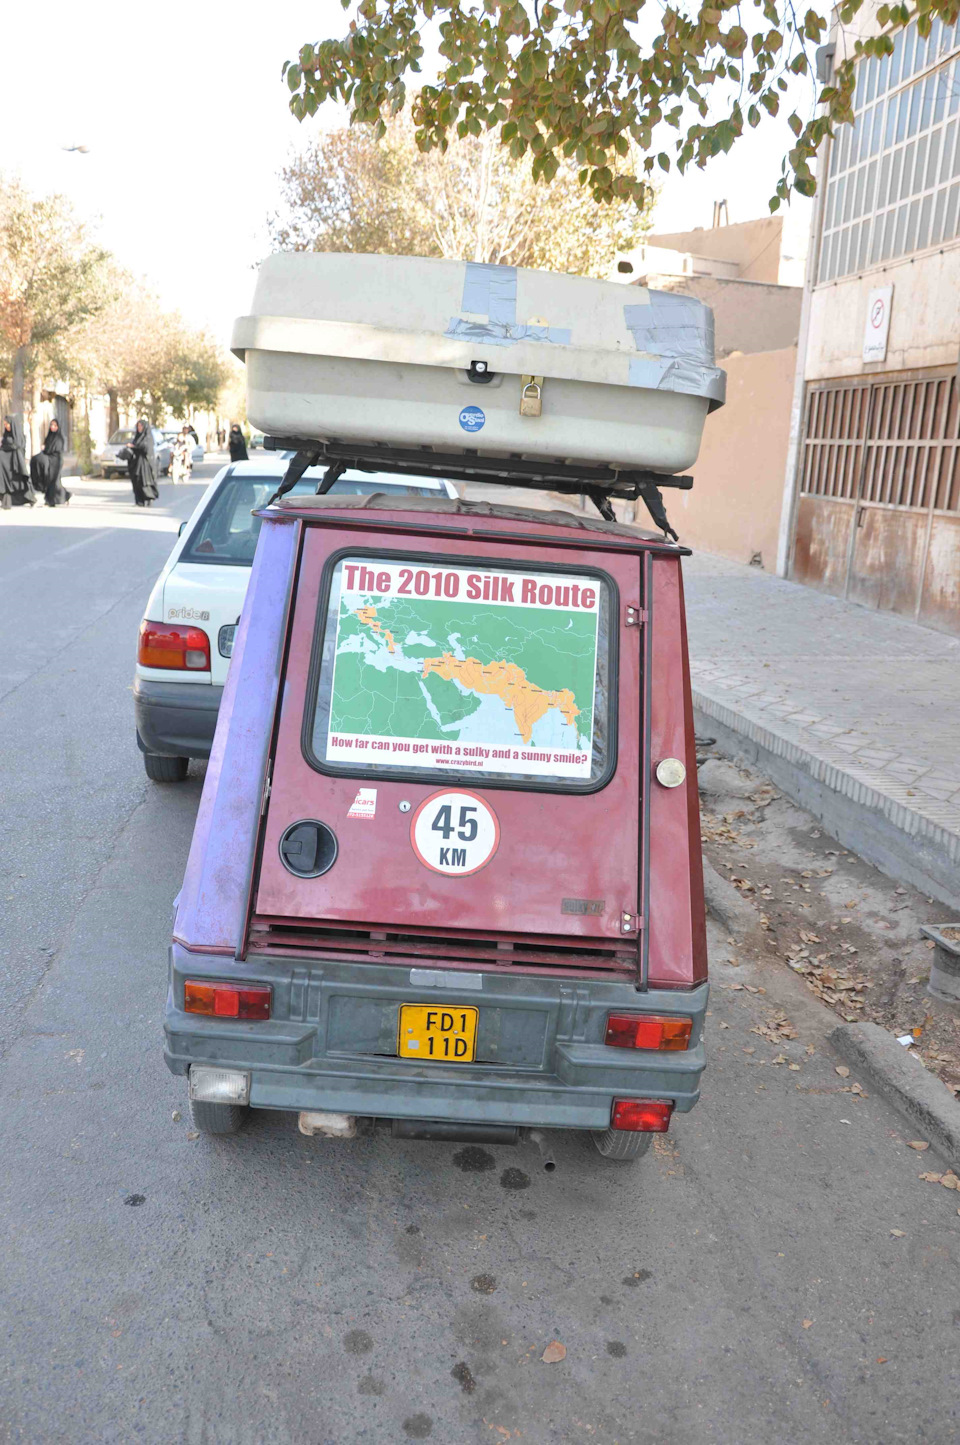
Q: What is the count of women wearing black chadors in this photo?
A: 4